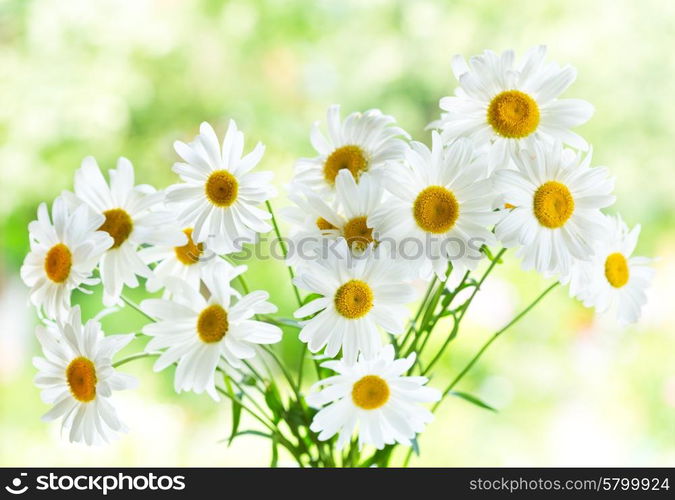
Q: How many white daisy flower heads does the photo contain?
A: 15